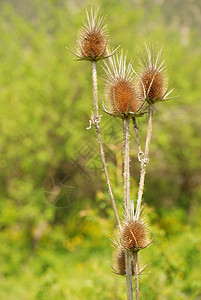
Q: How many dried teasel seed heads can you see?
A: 5